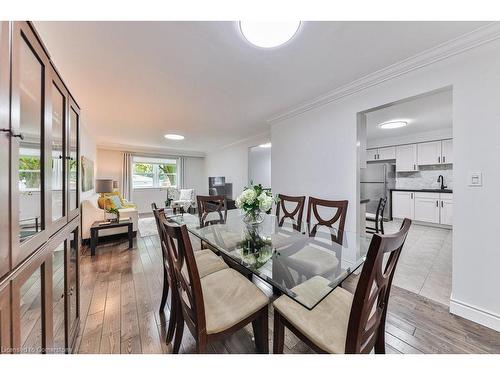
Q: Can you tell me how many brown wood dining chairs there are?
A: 6